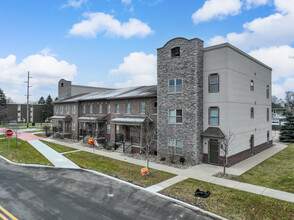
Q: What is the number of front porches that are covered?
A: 3